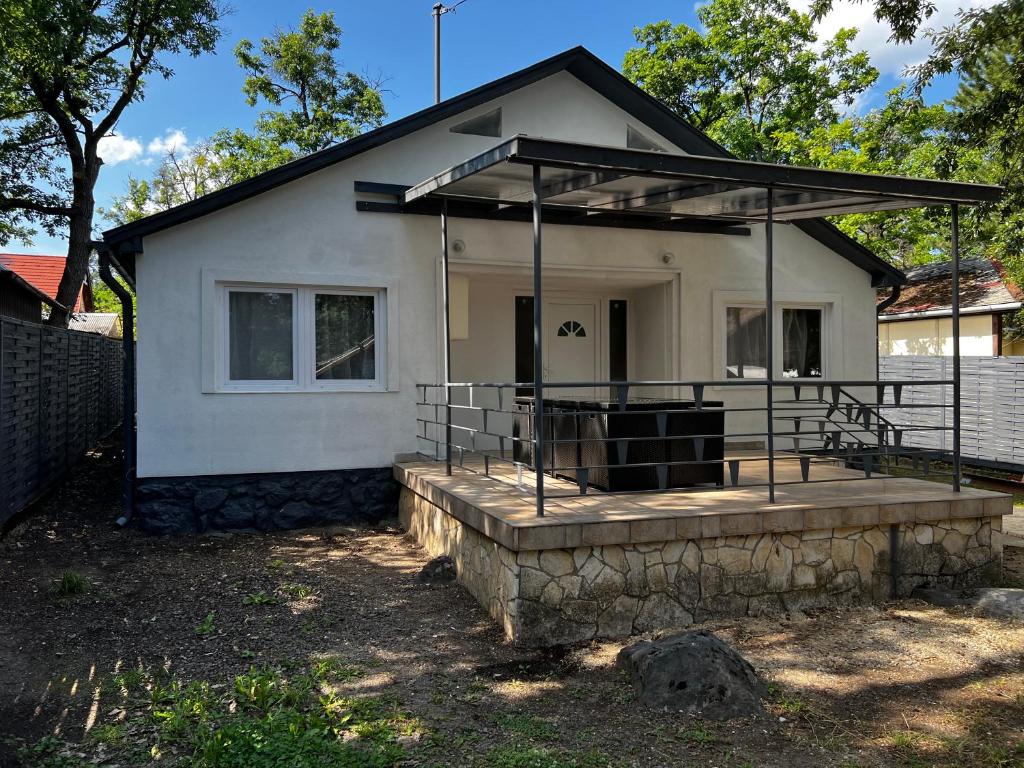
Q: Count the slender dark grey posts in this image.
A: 4